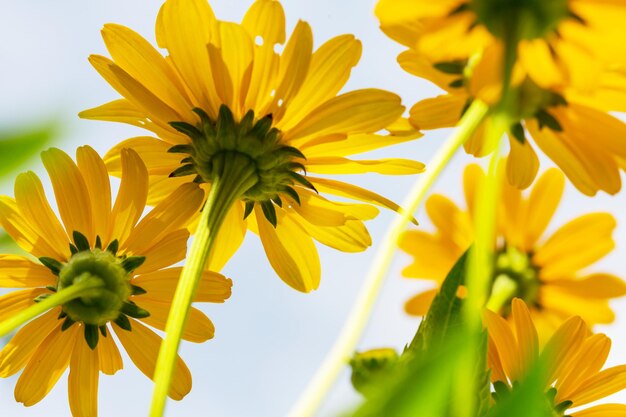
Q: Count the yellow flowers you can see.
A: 6